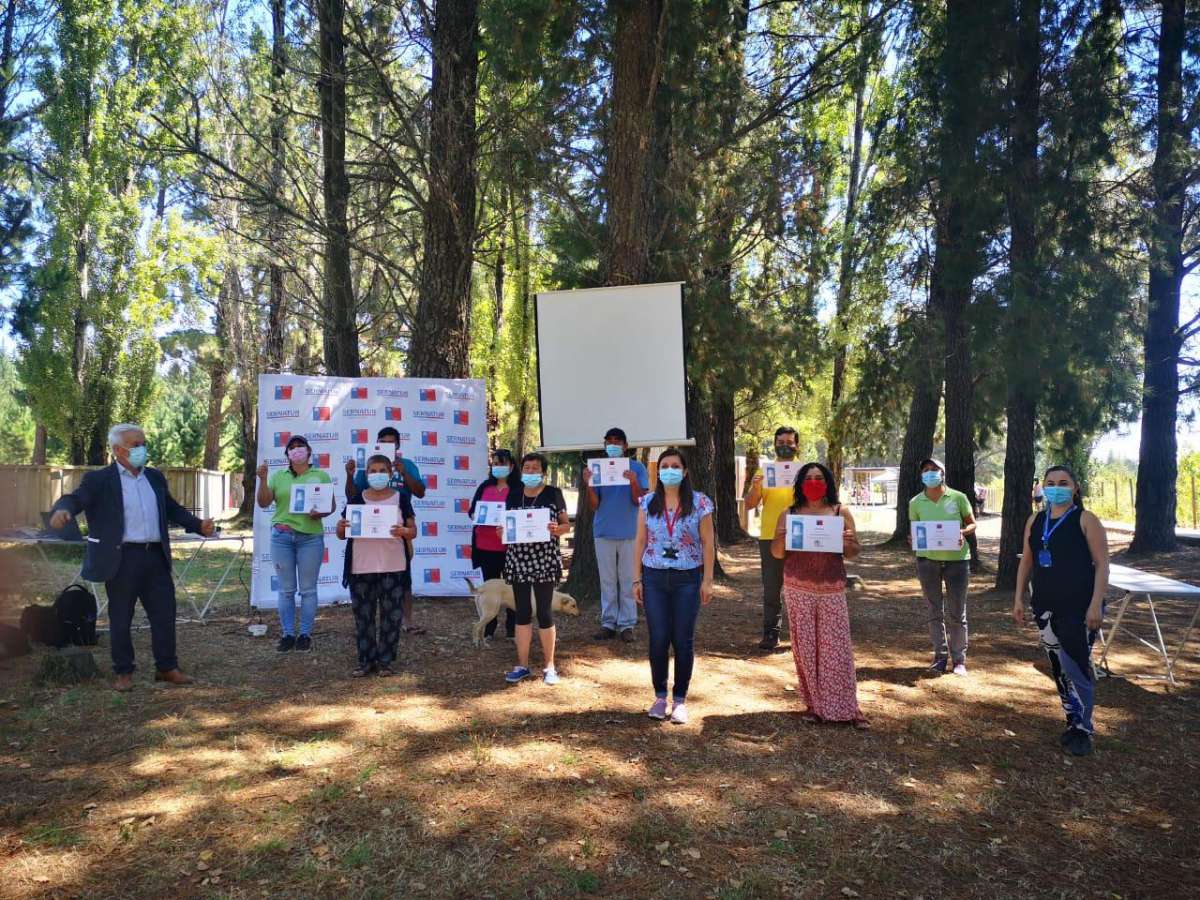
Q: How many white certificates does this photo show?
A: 9